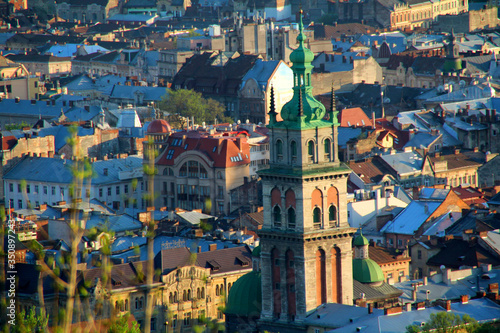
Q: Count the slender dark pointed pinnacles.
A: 3